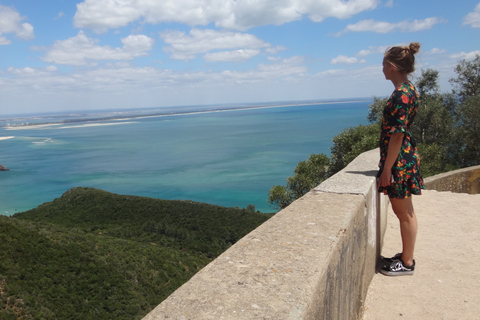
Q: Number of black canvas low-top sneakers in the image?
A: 2